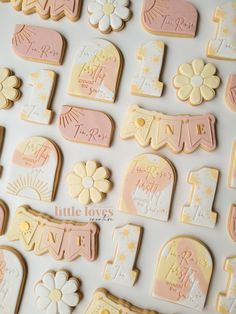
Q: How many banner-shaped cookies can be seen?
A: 4